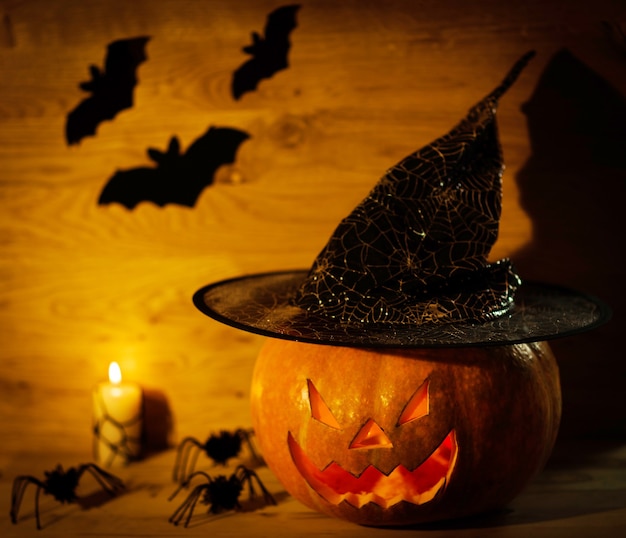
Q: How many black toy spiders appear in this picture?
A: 3